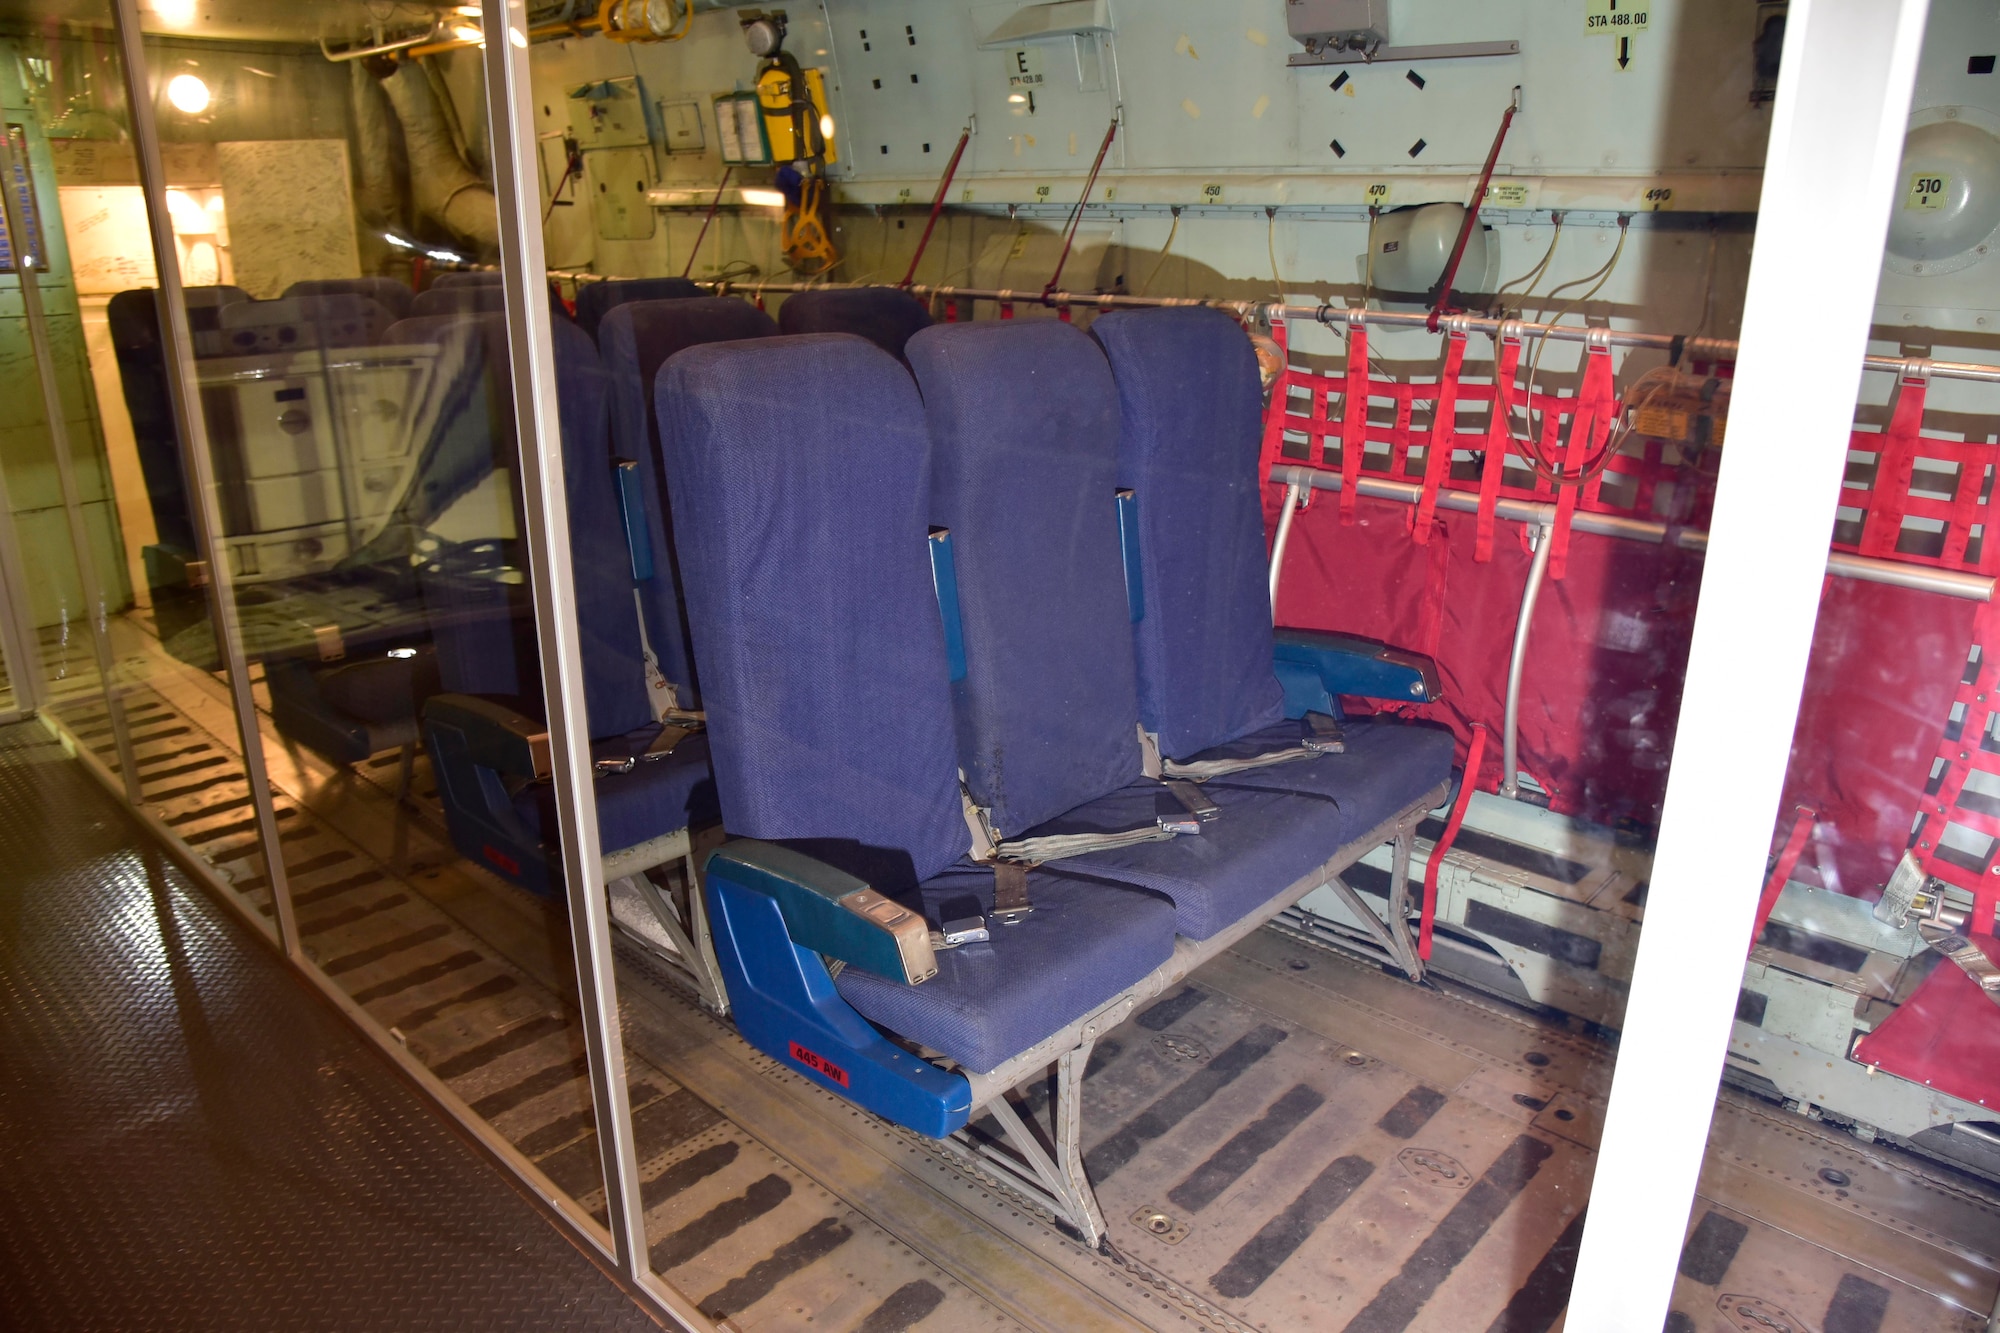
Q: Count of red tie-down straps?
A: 5